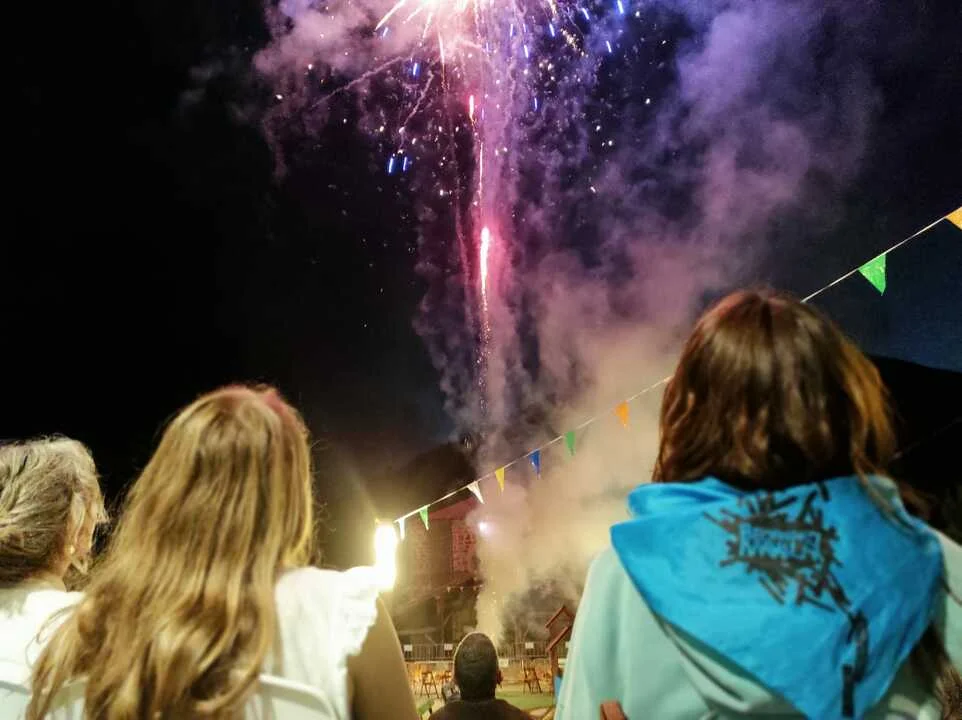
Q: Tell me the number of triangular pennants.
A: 9